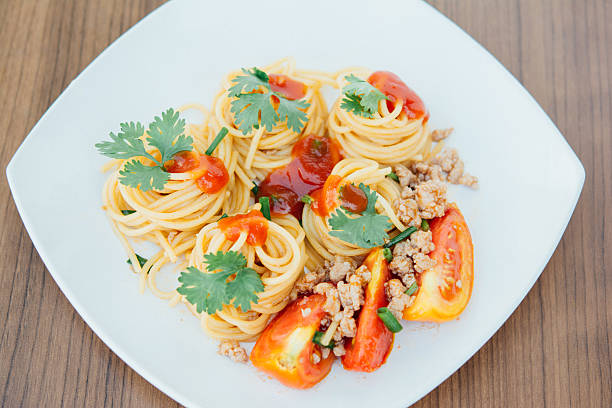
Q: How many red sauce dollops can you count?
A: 6